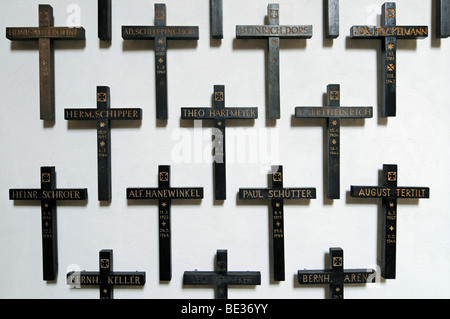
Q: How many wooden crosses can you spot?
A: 14